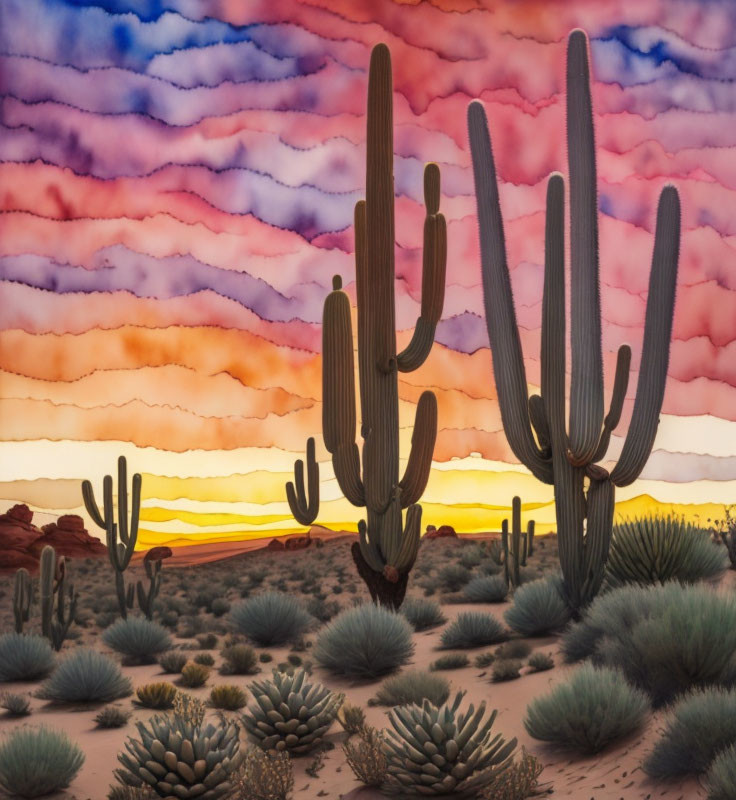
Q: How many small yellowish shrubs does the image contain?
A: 3